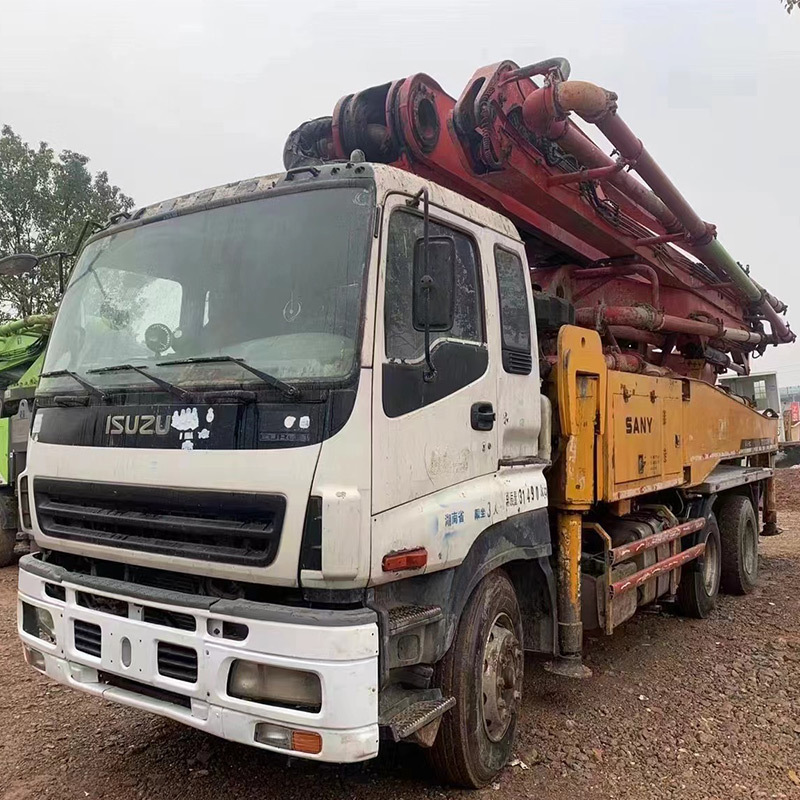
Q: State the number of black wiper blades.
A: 3